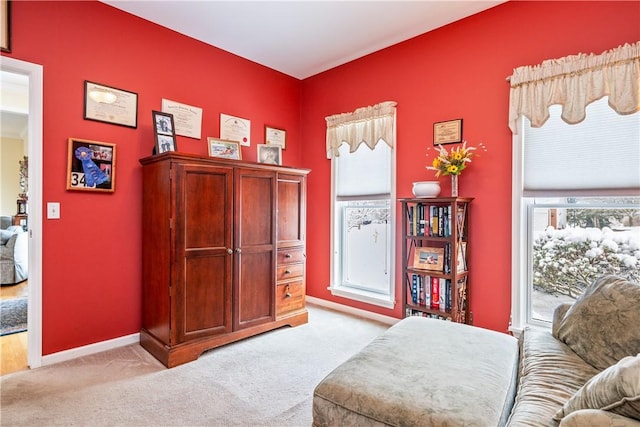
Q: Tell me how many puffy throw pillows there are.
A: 2